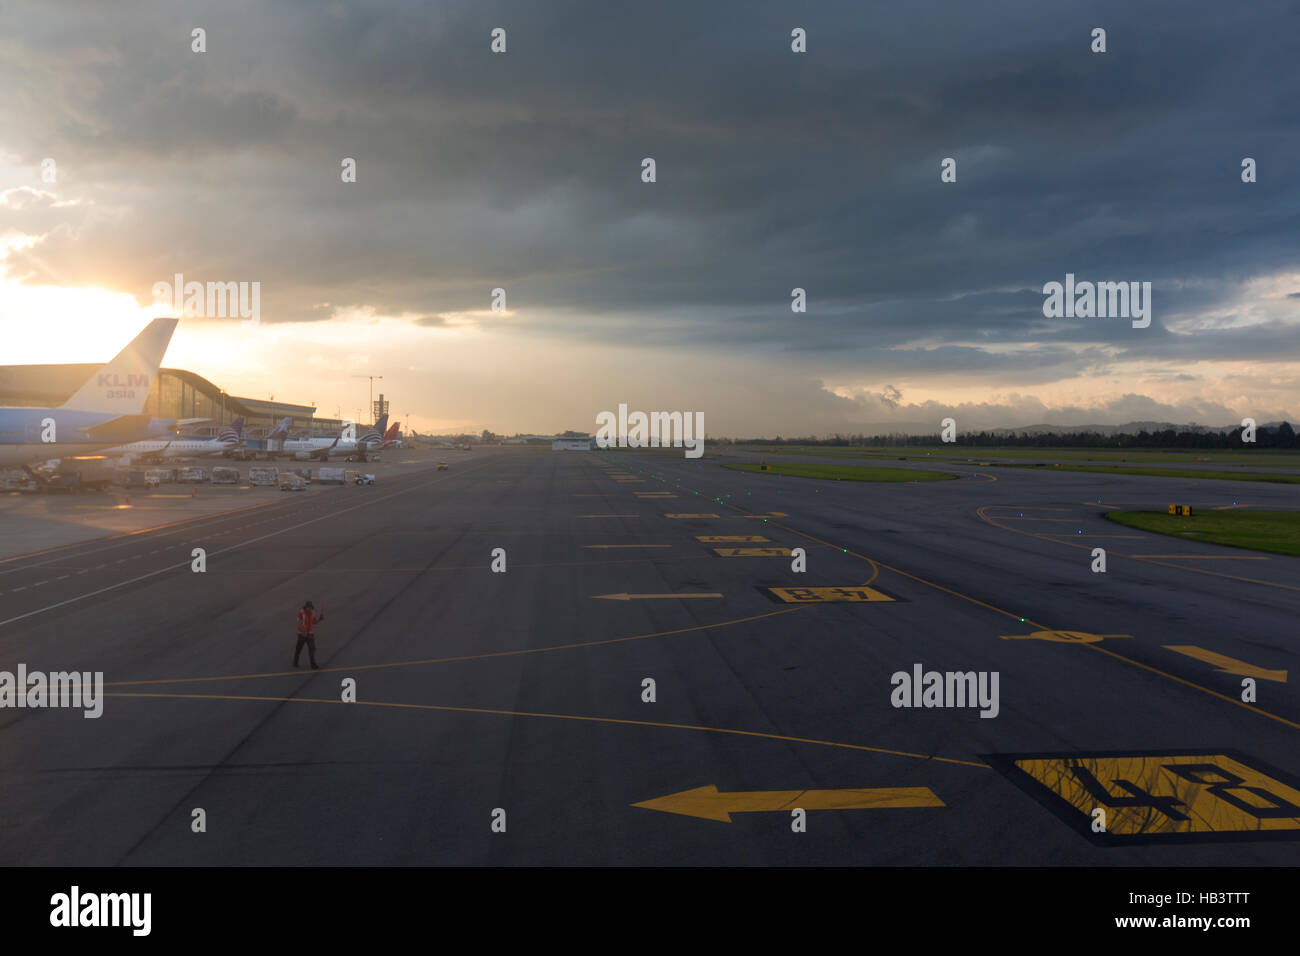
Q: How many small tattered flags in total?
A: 0